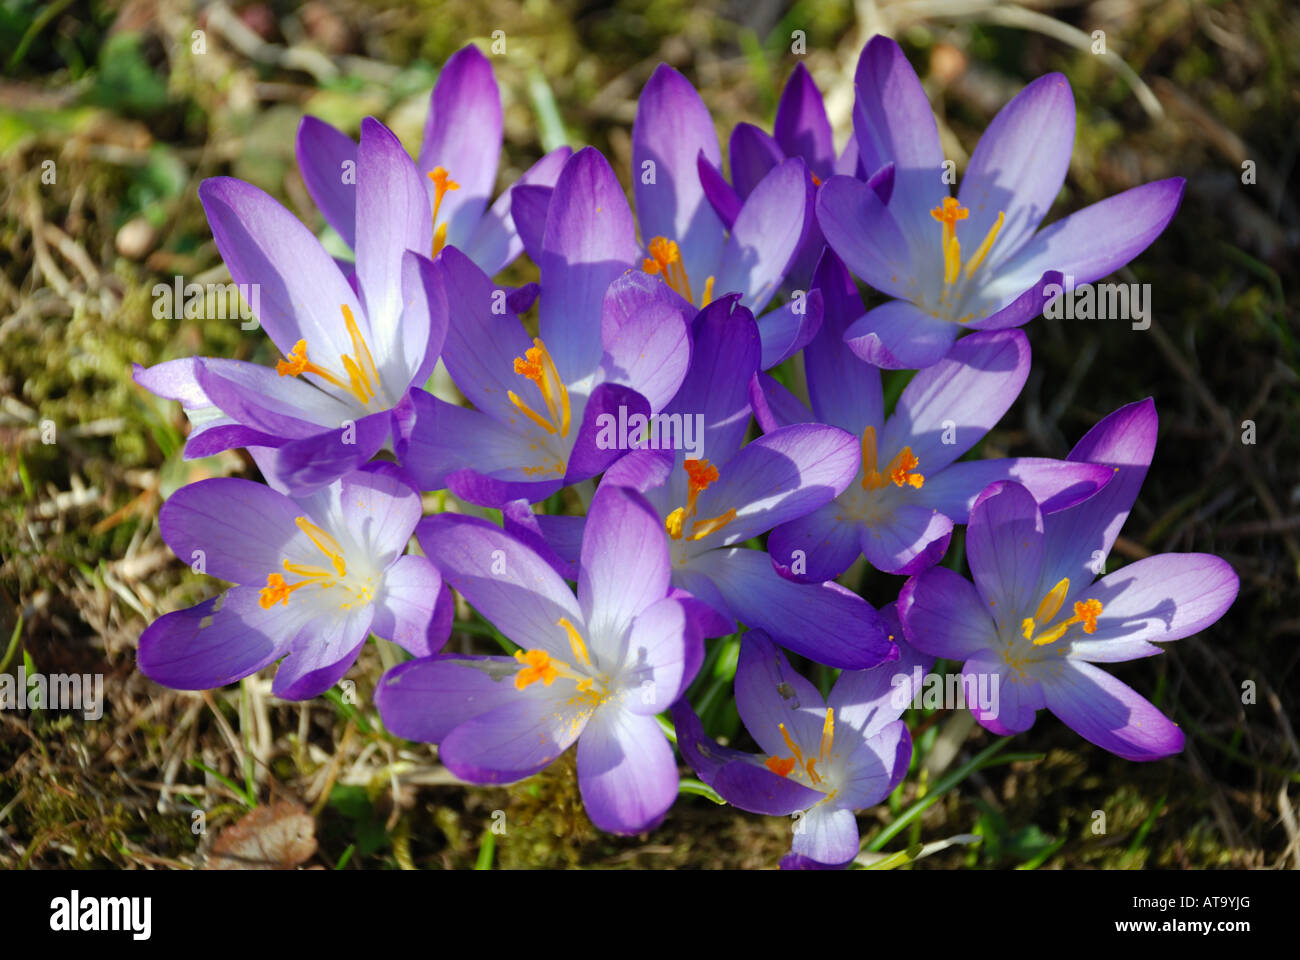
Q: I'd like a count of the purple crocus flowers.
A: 12